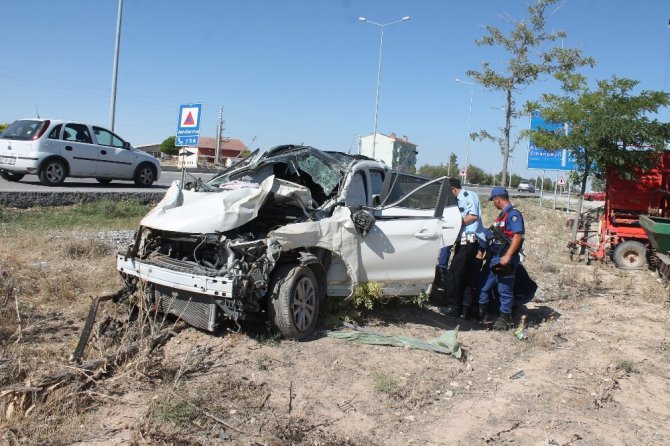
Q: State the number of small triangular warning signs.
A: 2